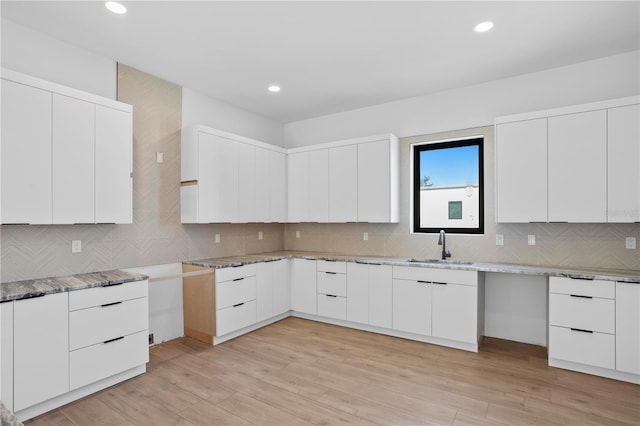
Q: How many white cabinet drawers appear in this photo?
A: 12